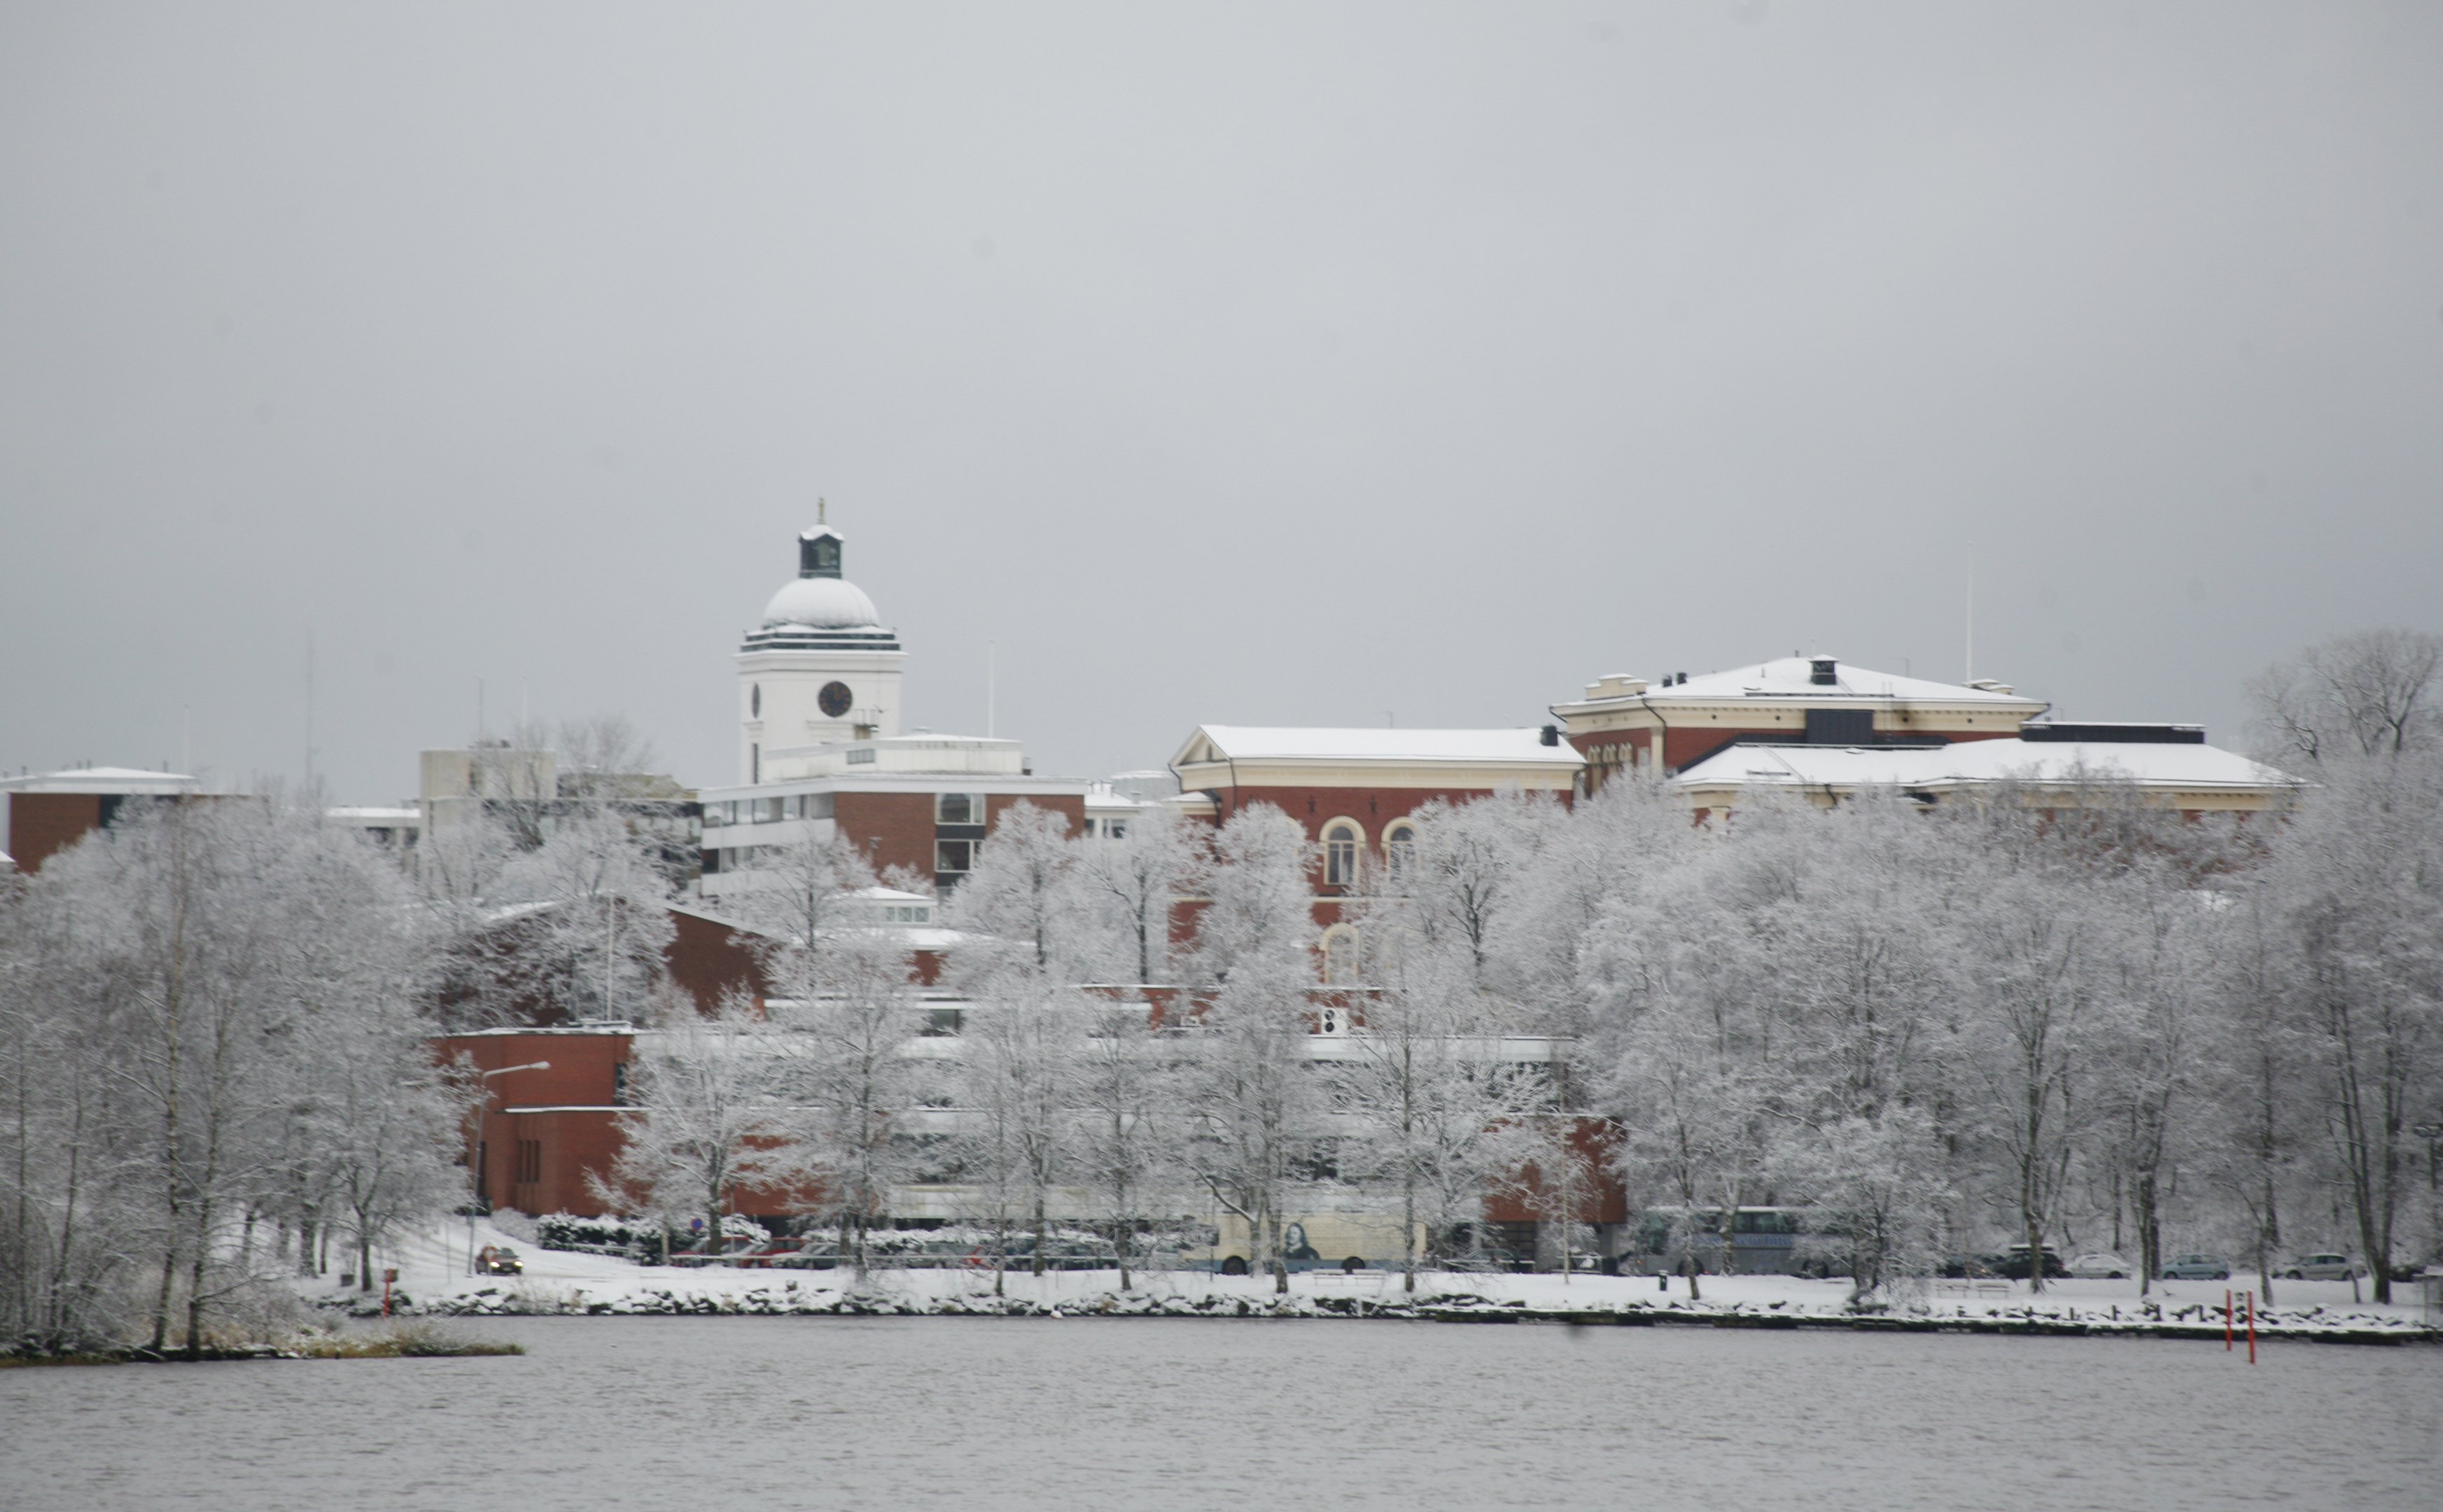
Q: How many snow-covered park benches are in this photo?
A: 4